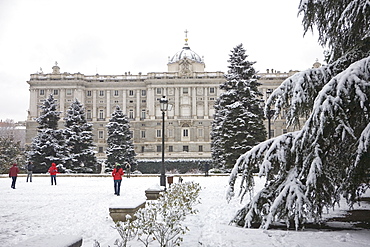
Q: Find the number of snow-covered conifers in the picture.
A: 5